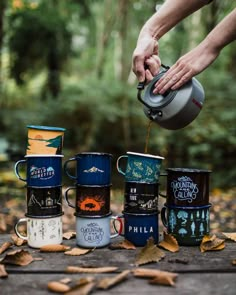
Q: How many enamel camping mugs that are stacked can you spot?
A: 12